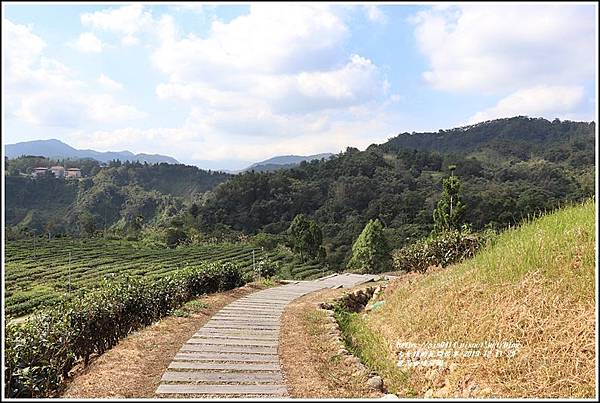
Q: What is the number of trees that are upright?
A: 3